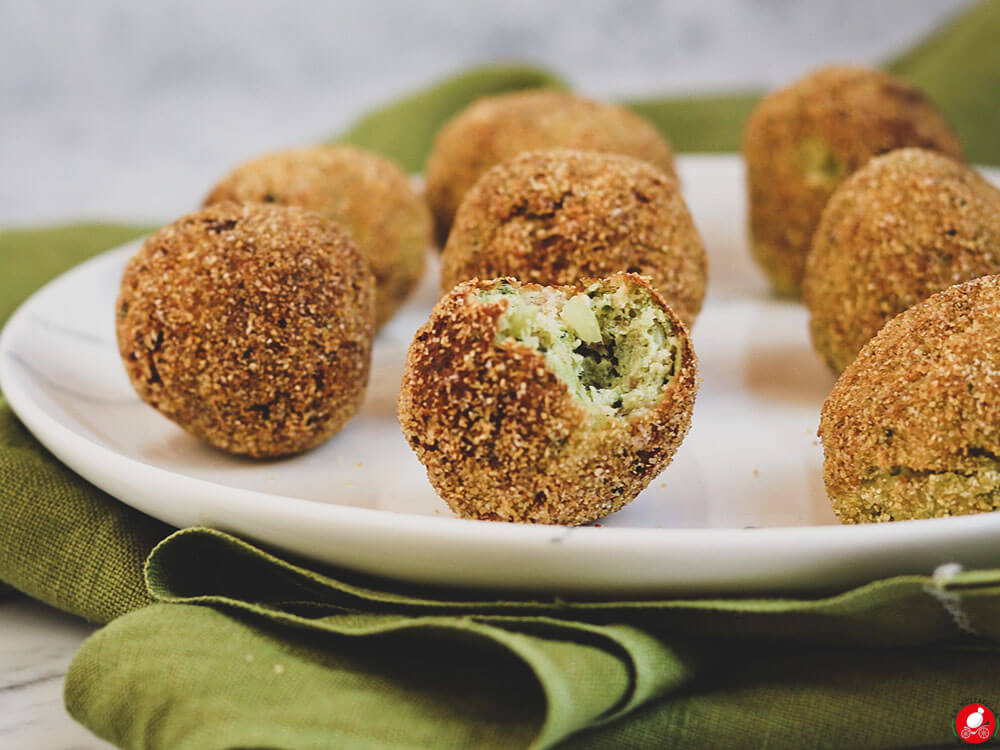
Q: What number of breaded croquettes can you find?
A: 8